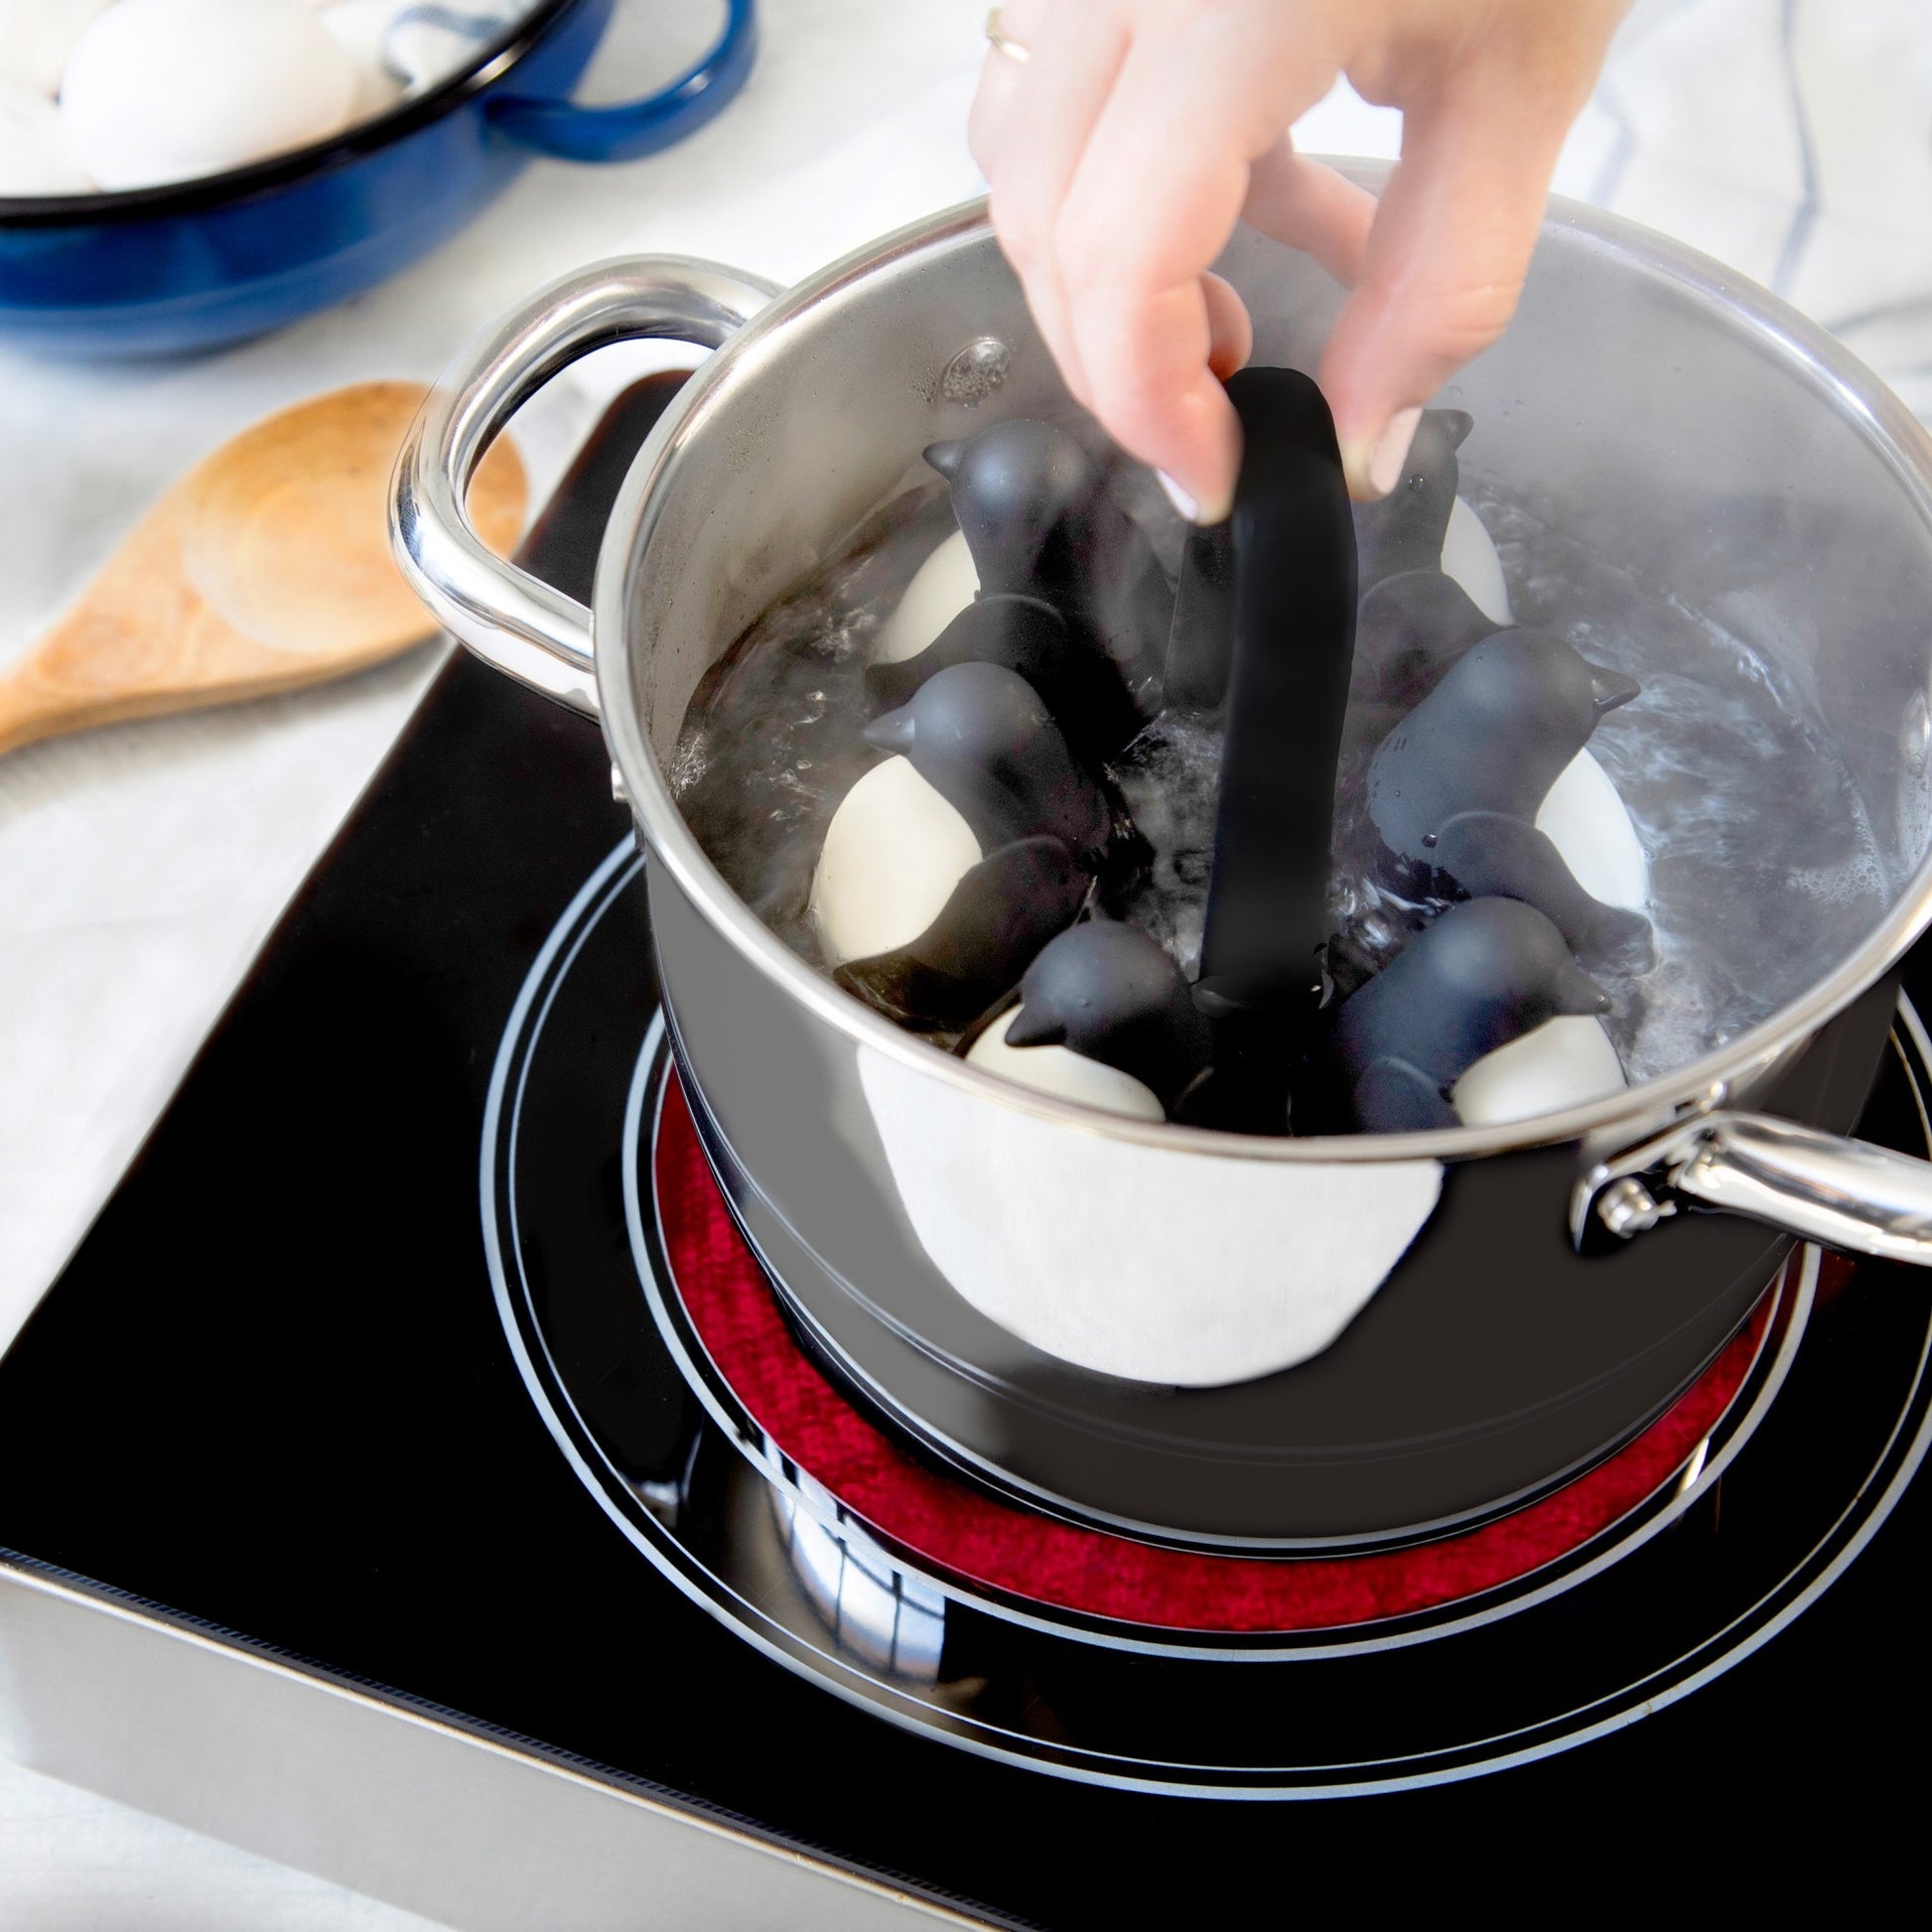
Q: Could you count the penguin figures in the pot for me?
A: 6